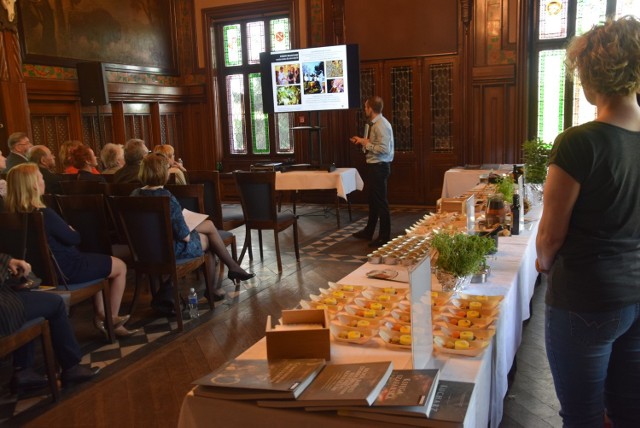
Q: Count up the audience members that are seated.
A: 11